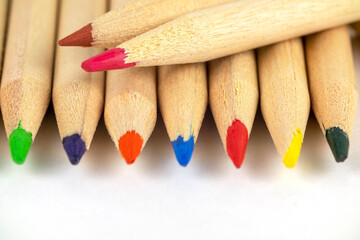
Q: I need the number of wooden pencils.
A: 9